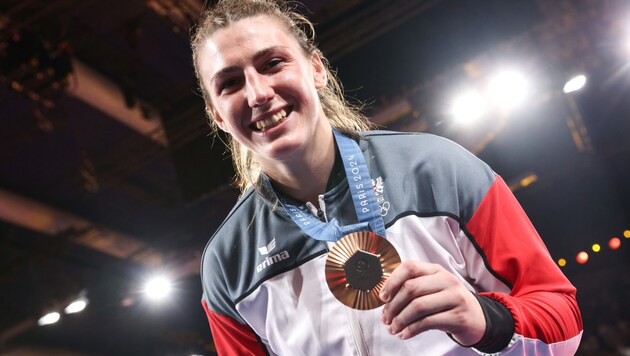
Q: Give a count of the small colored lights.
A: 5